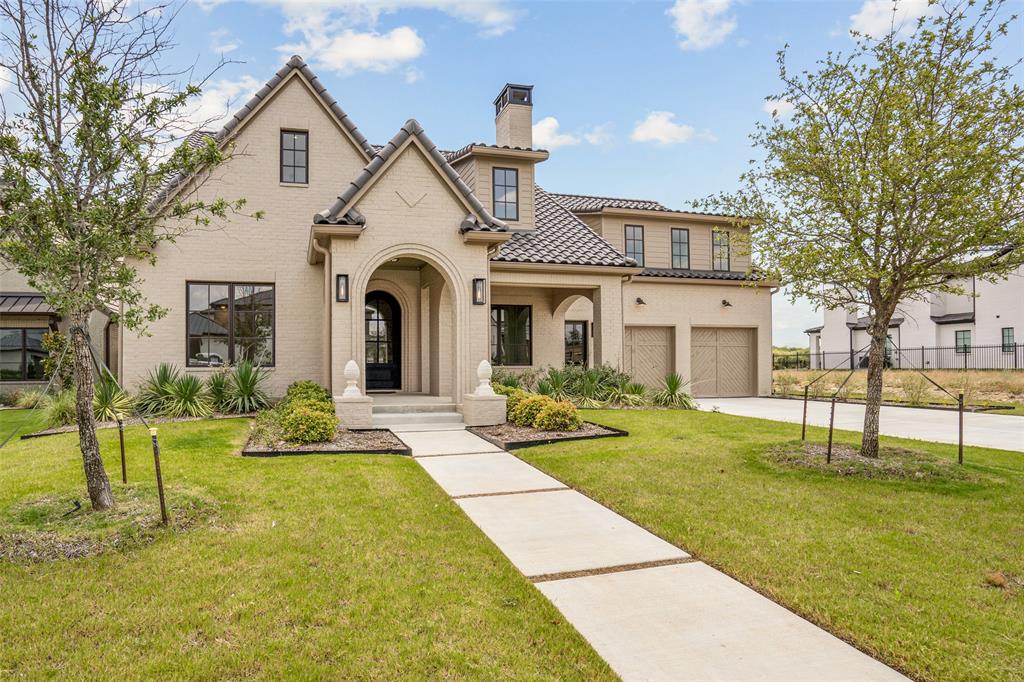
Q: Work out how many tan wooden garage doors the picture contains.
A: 2